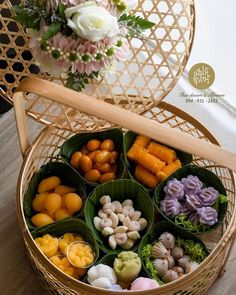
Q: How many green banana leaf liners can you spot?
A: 8